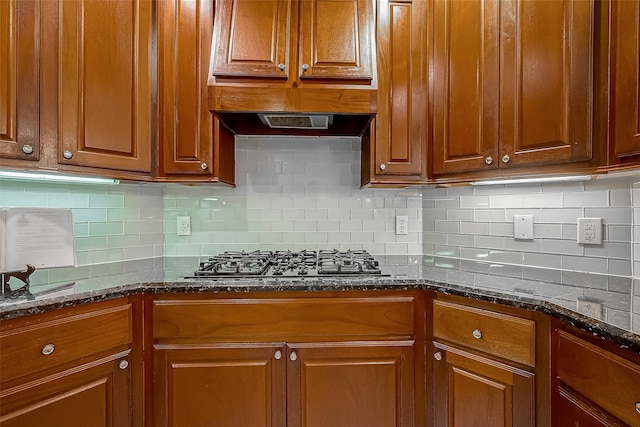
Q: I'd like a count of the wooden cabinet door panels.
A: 14